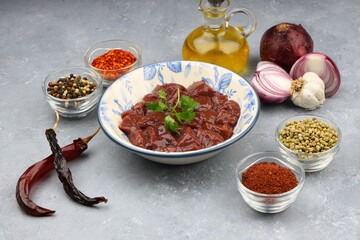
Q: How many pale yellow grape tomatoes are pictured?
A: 0